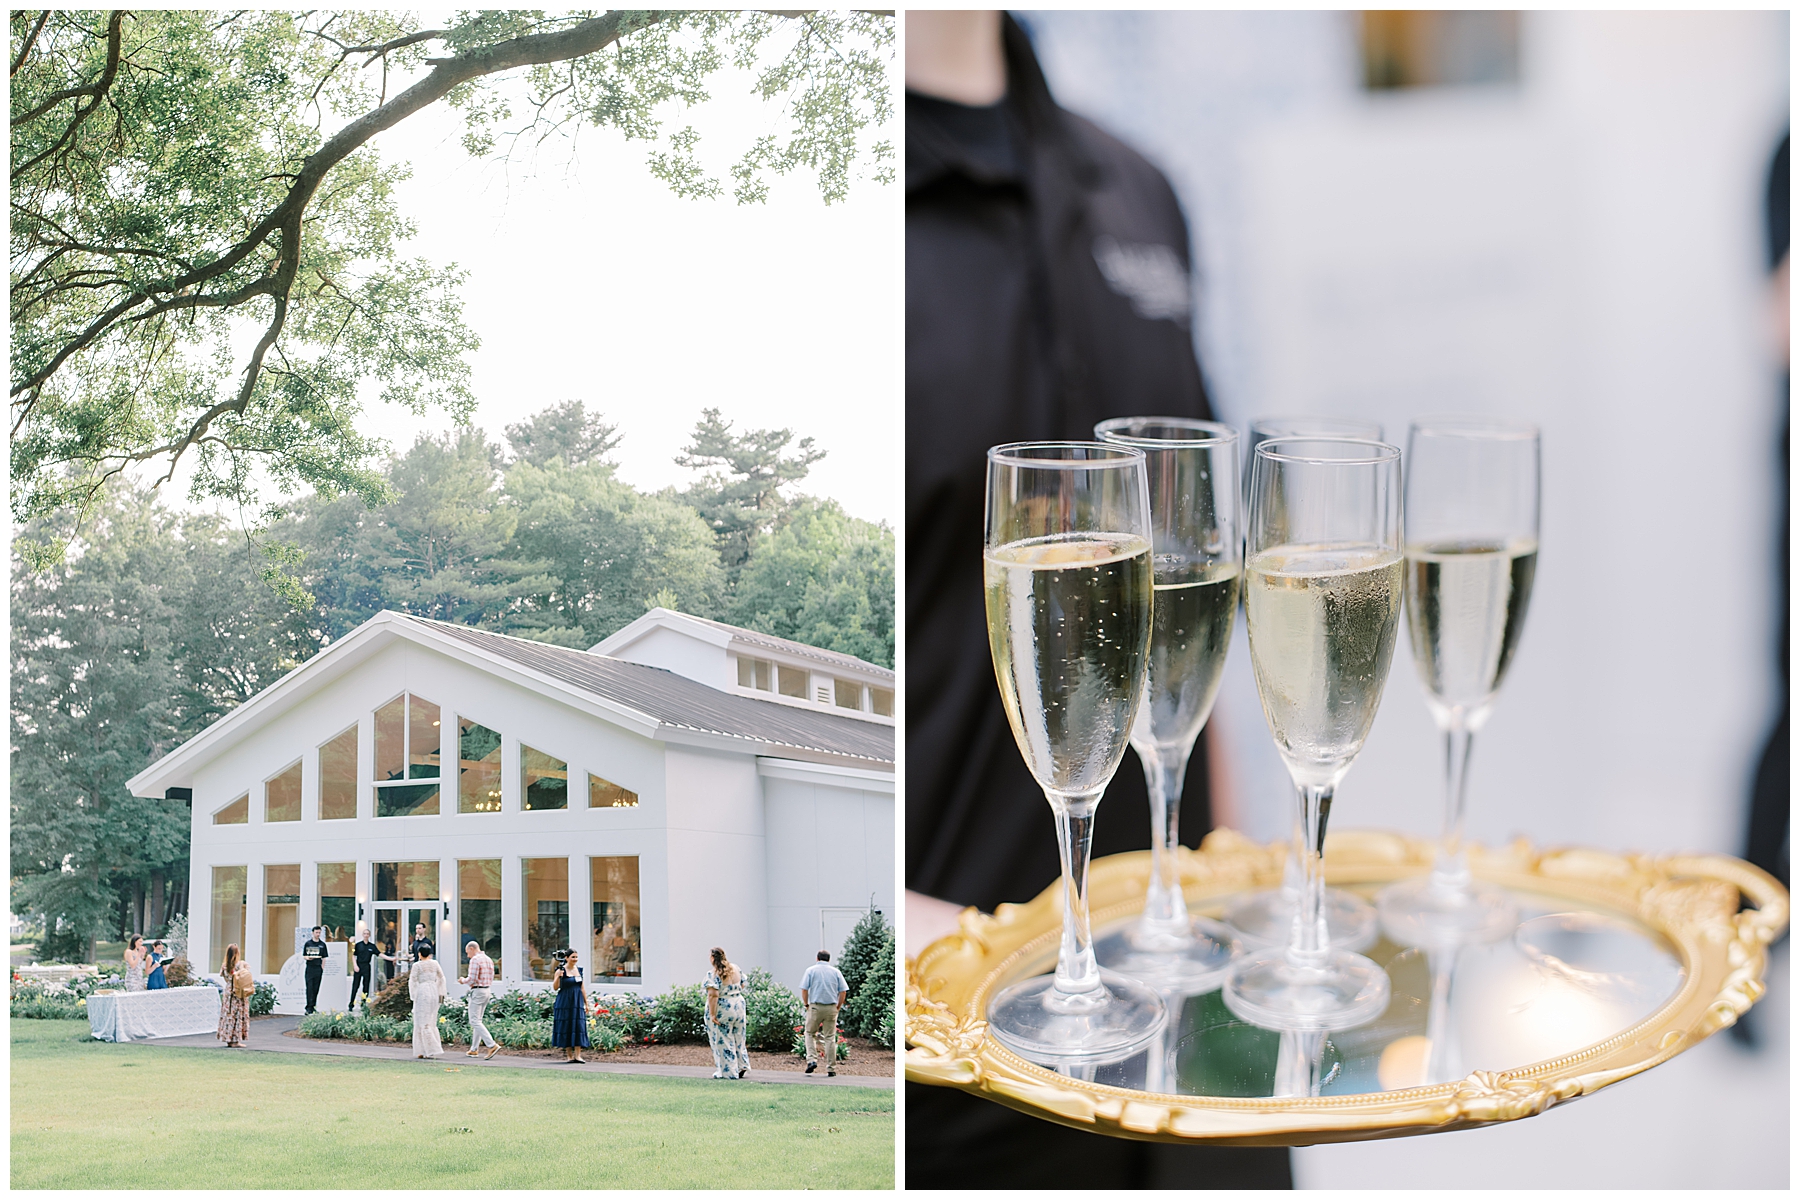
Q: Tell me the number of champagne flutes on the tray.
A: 5